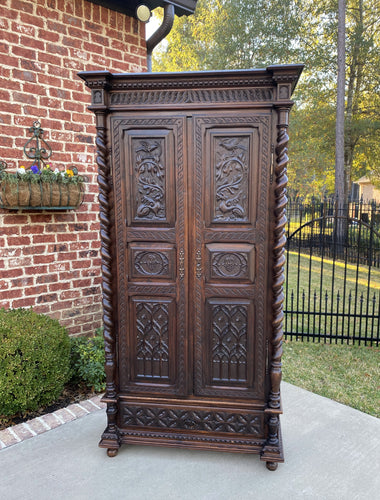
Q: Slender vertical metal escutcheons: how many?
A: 2